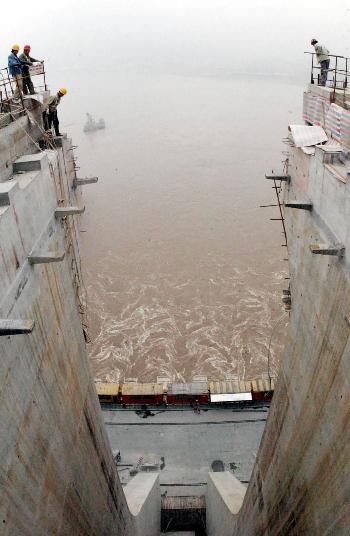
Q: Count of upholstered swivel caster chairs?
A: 0